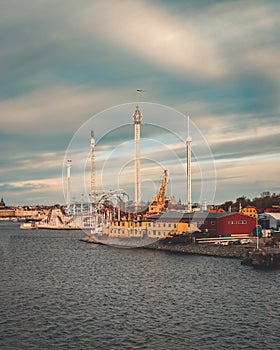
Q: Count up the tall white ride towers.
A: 4